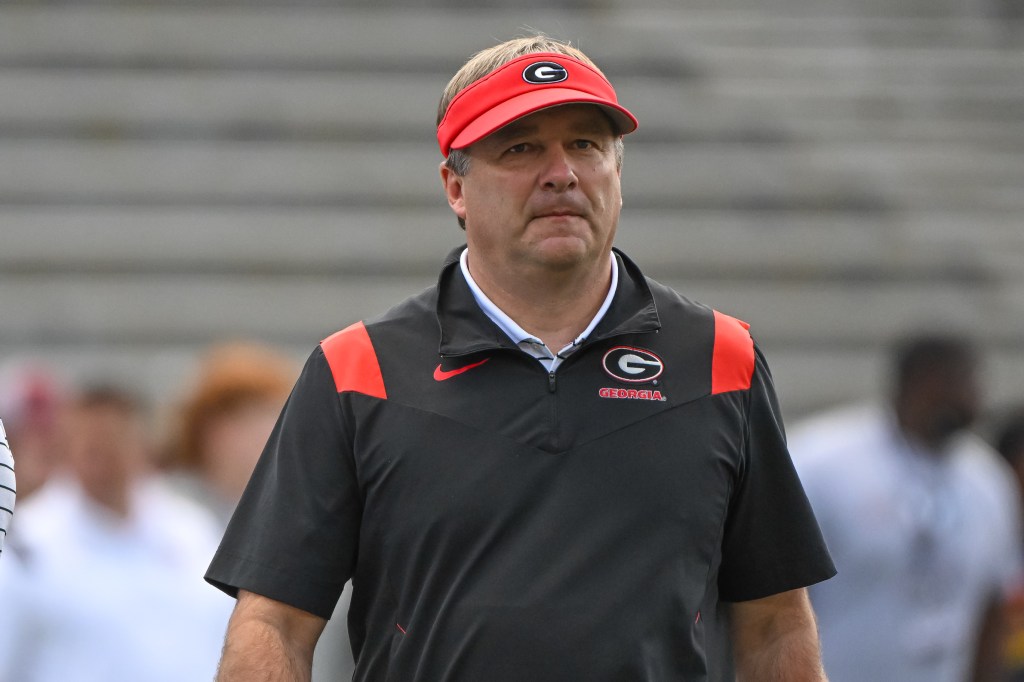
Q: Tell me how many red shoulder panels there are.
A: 2